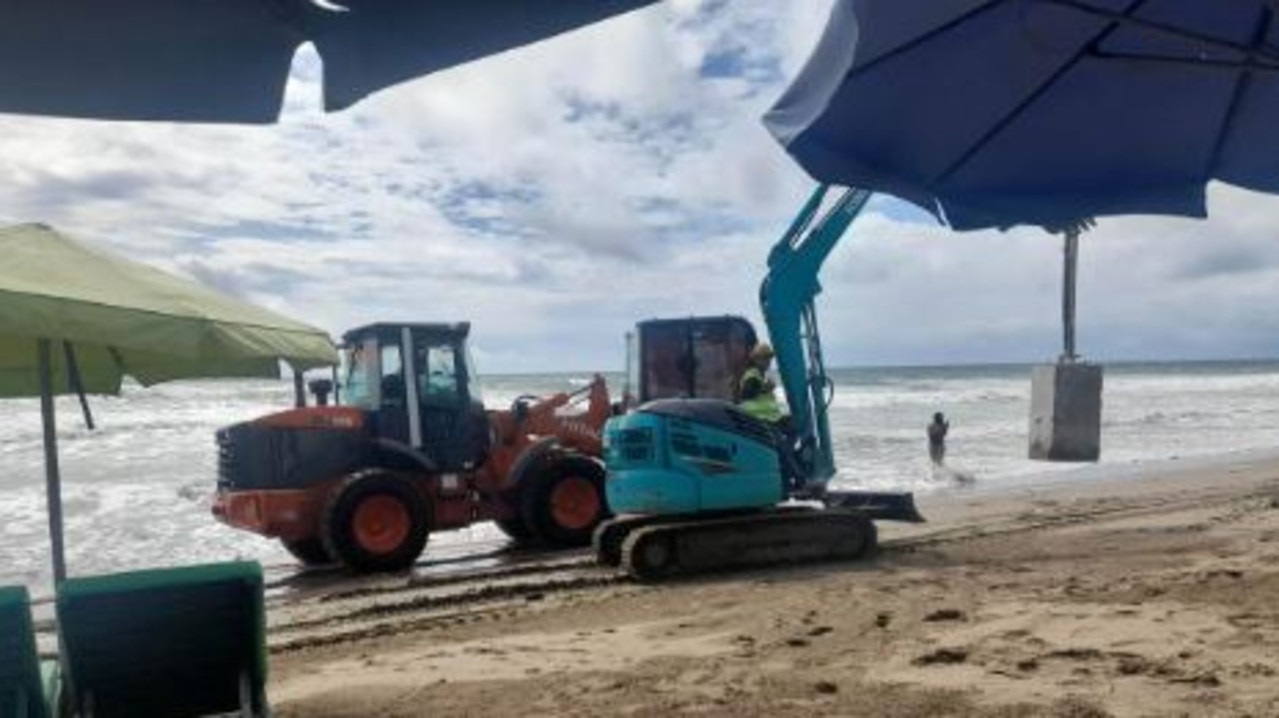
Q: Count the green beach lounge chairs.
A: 2